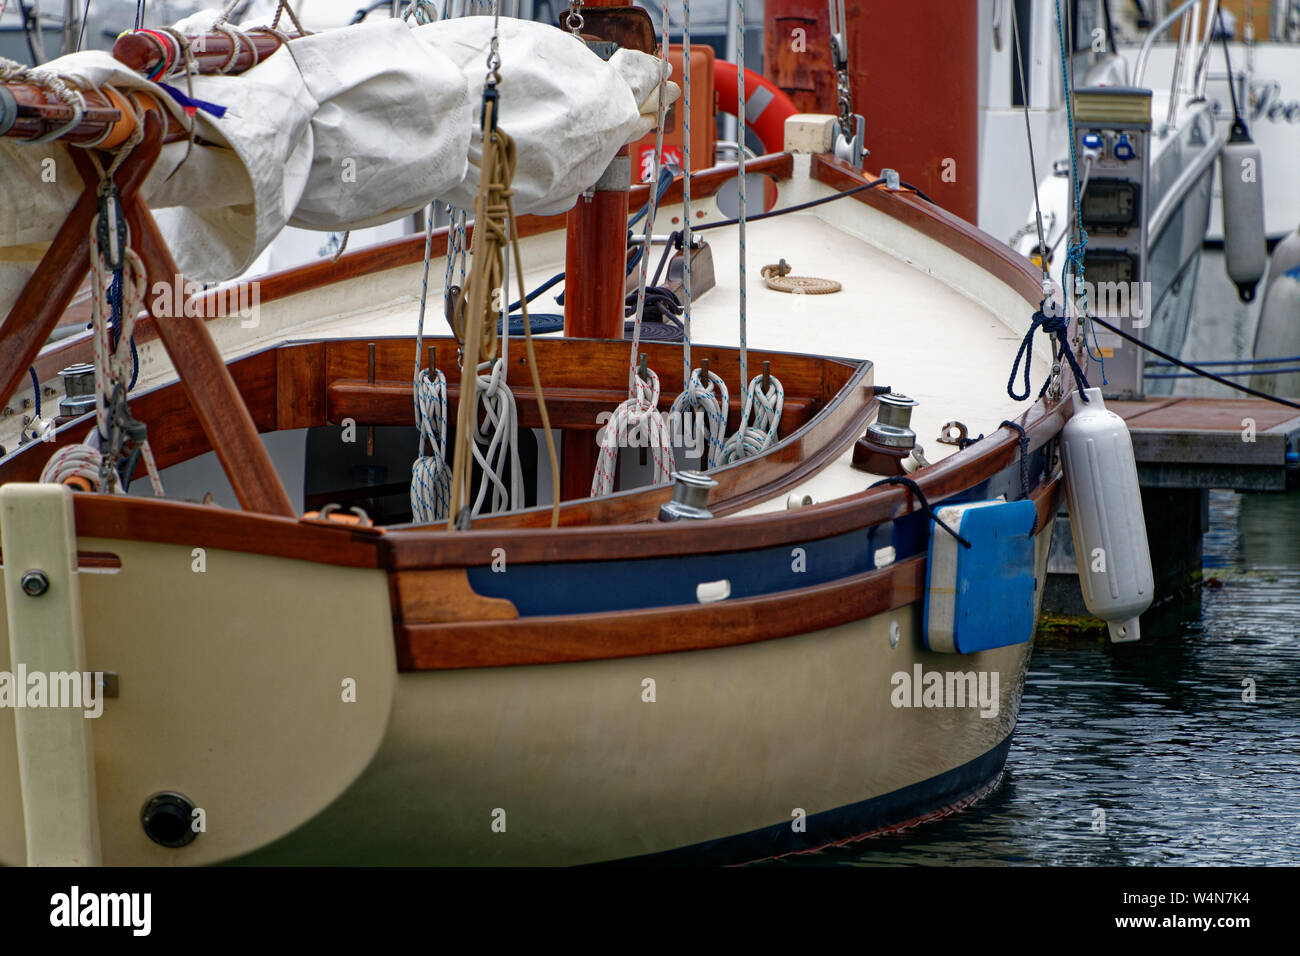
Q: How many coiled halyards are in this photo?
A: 5